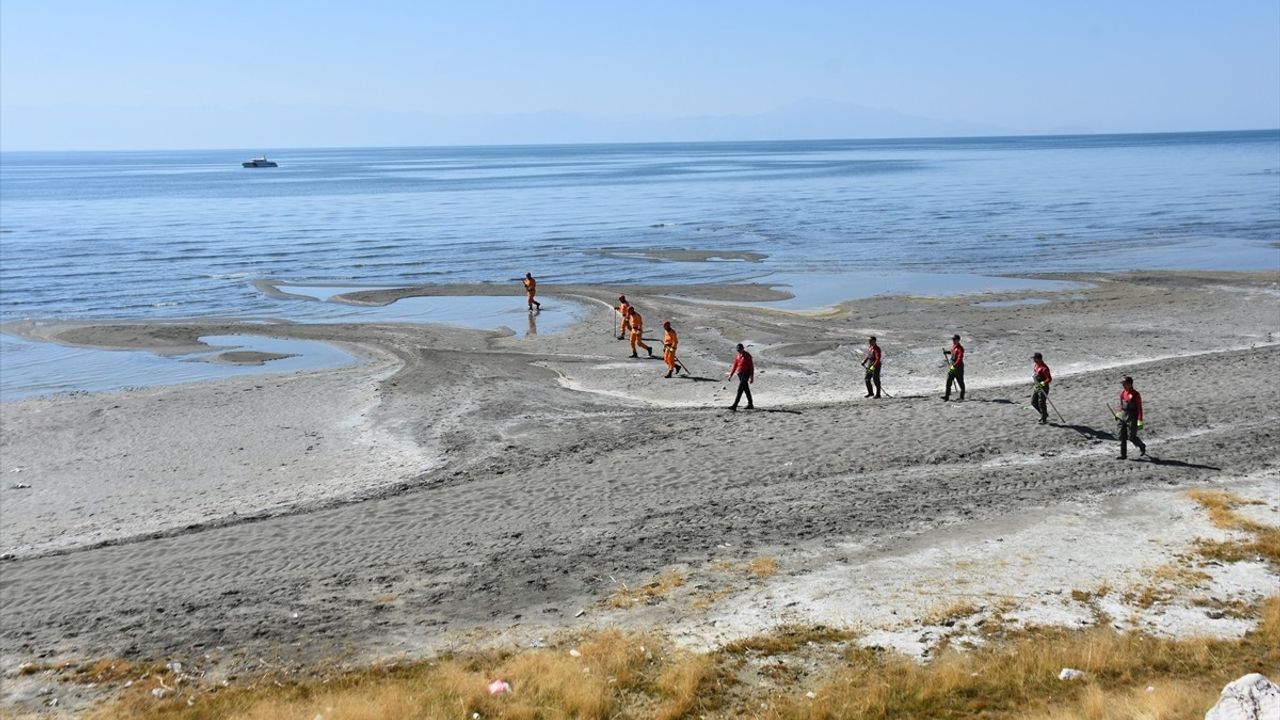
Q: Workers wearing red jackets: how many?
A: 5